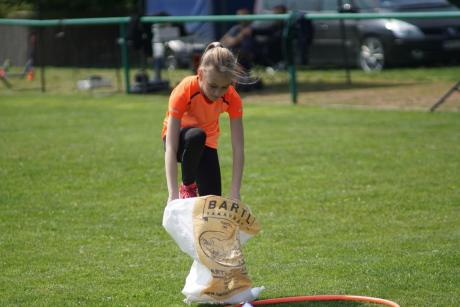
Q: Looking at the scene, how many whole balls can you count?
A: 0